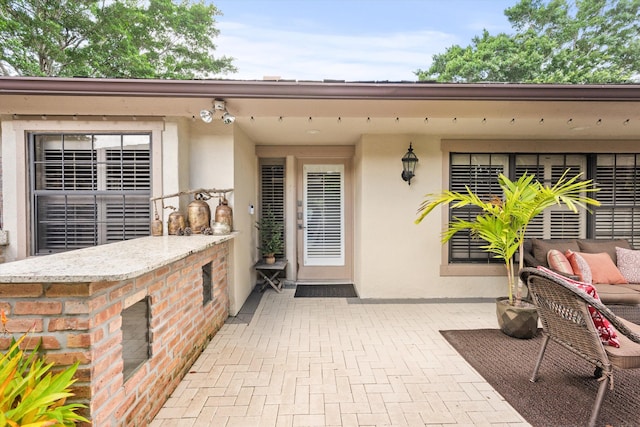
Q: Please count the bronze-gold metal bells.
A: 4